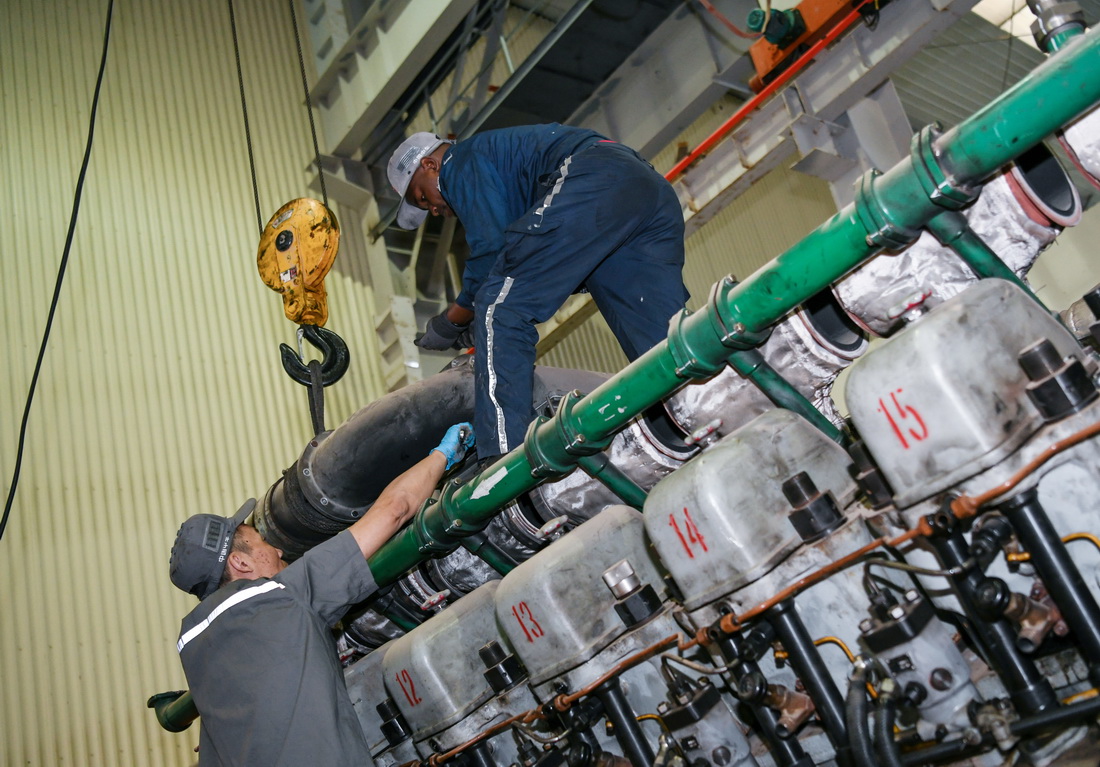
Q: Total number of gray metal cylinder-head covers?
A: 5